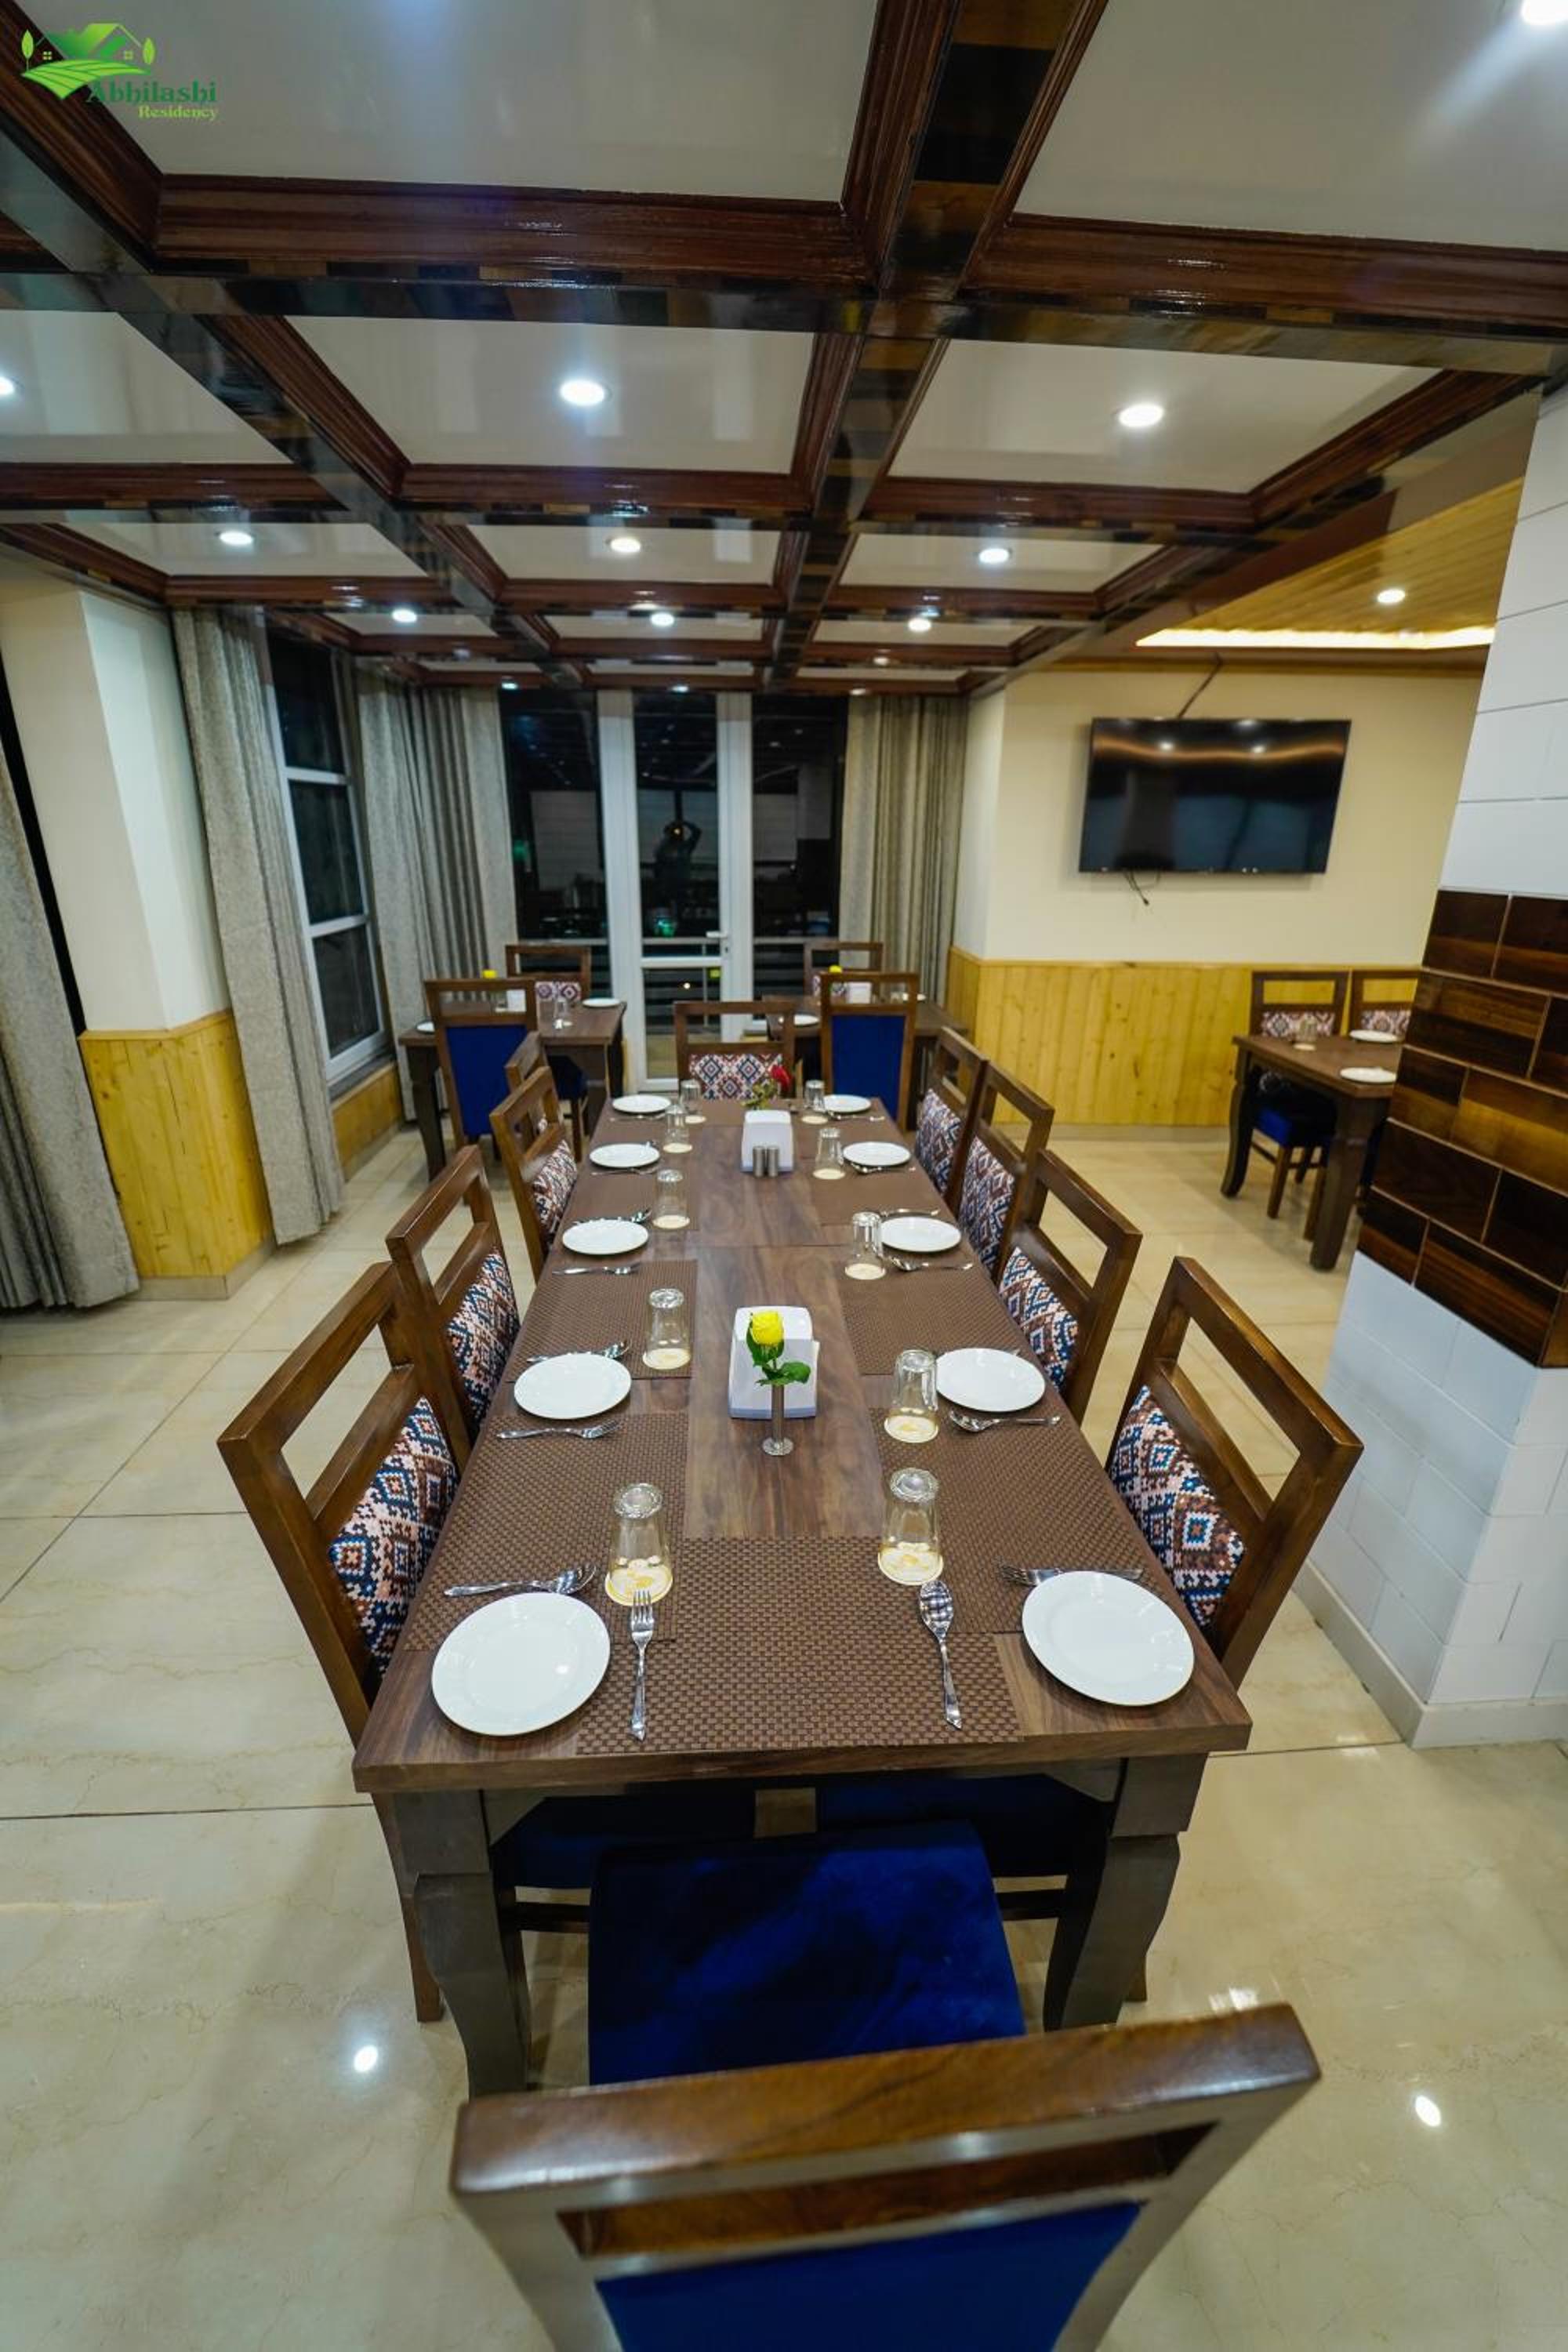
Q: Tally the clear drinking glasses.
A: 12